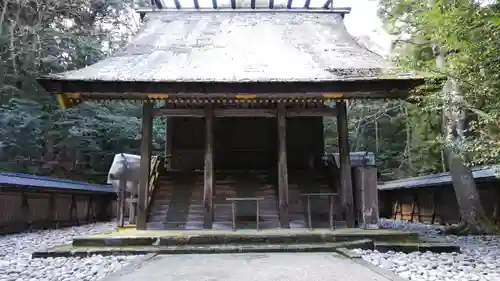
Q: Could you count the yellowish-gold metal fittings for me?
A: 4